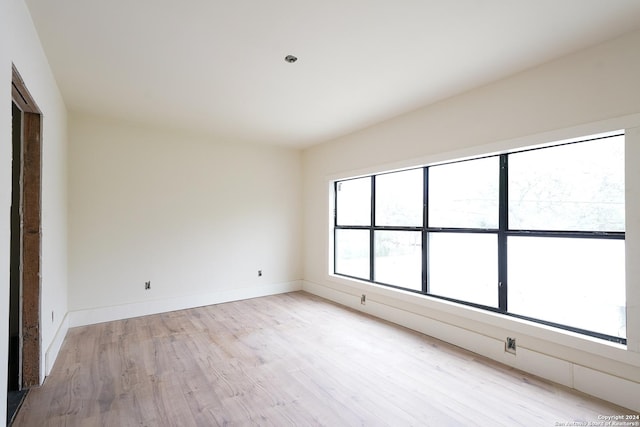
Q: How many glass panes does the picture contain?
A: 8